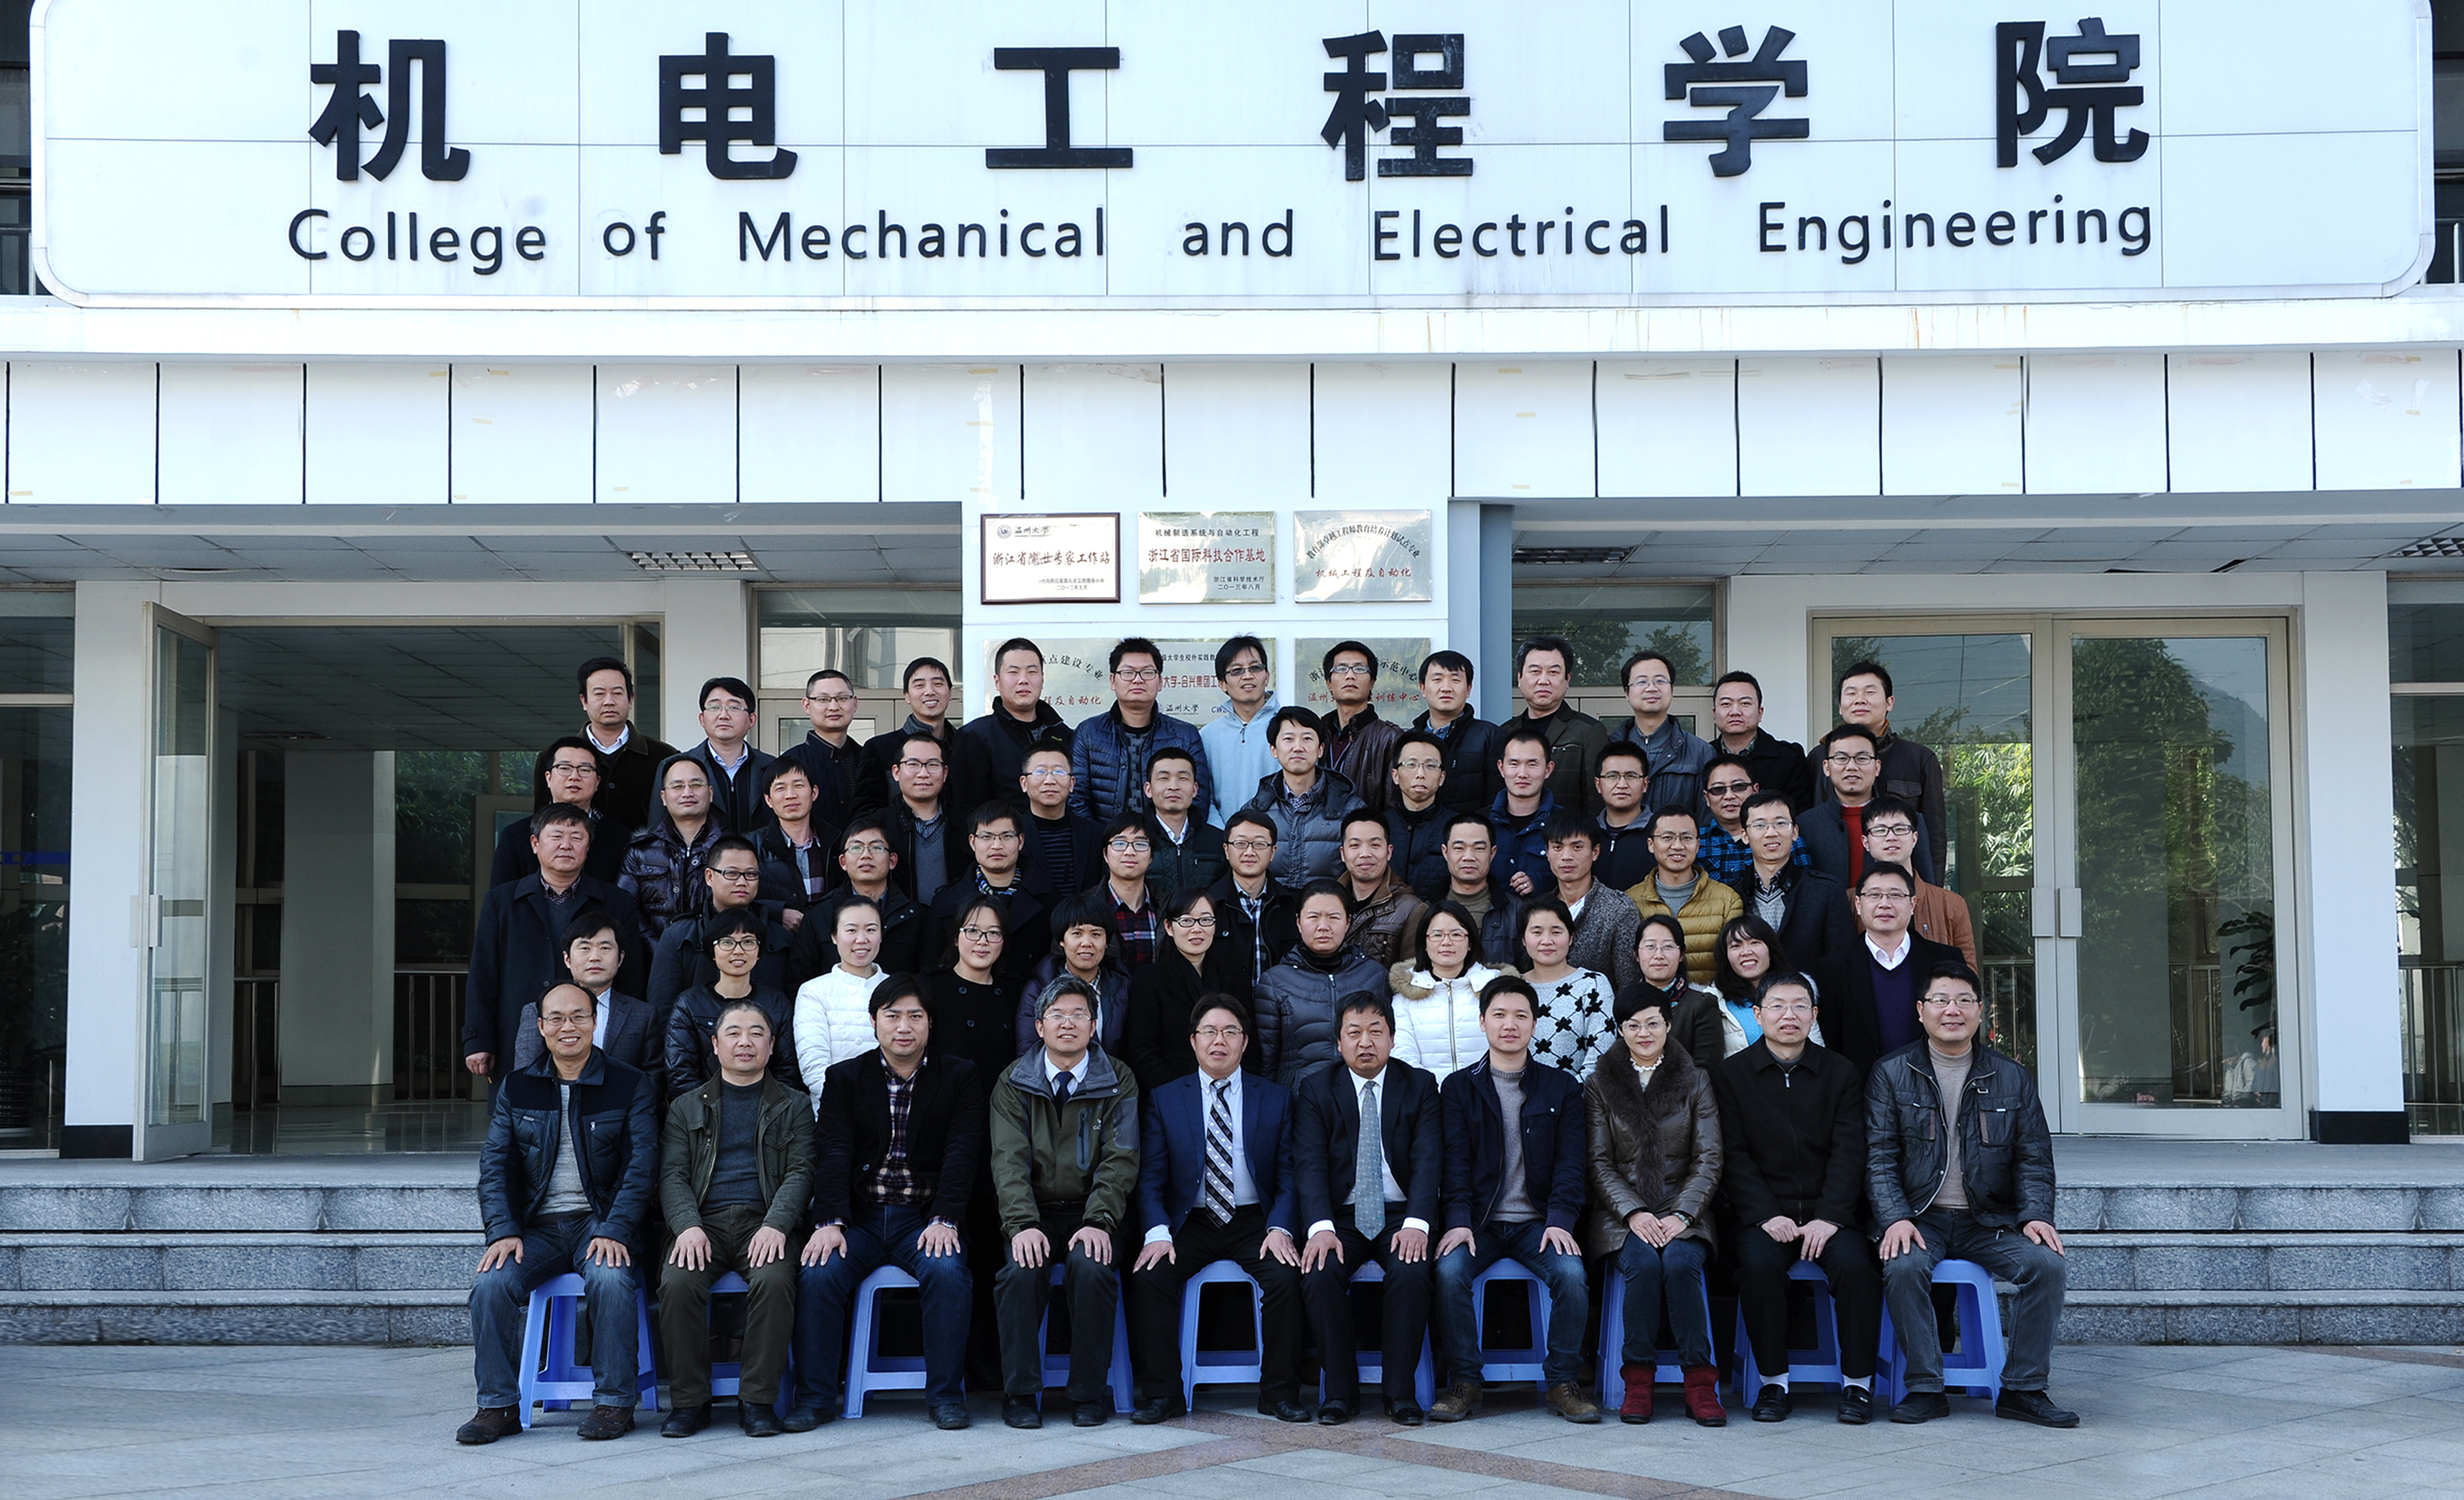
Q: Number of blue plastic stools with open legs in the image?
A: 10